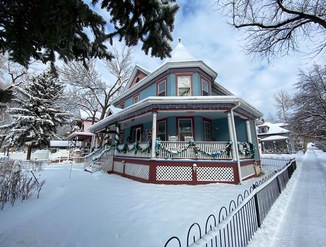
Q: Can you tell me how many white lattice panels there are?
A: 5